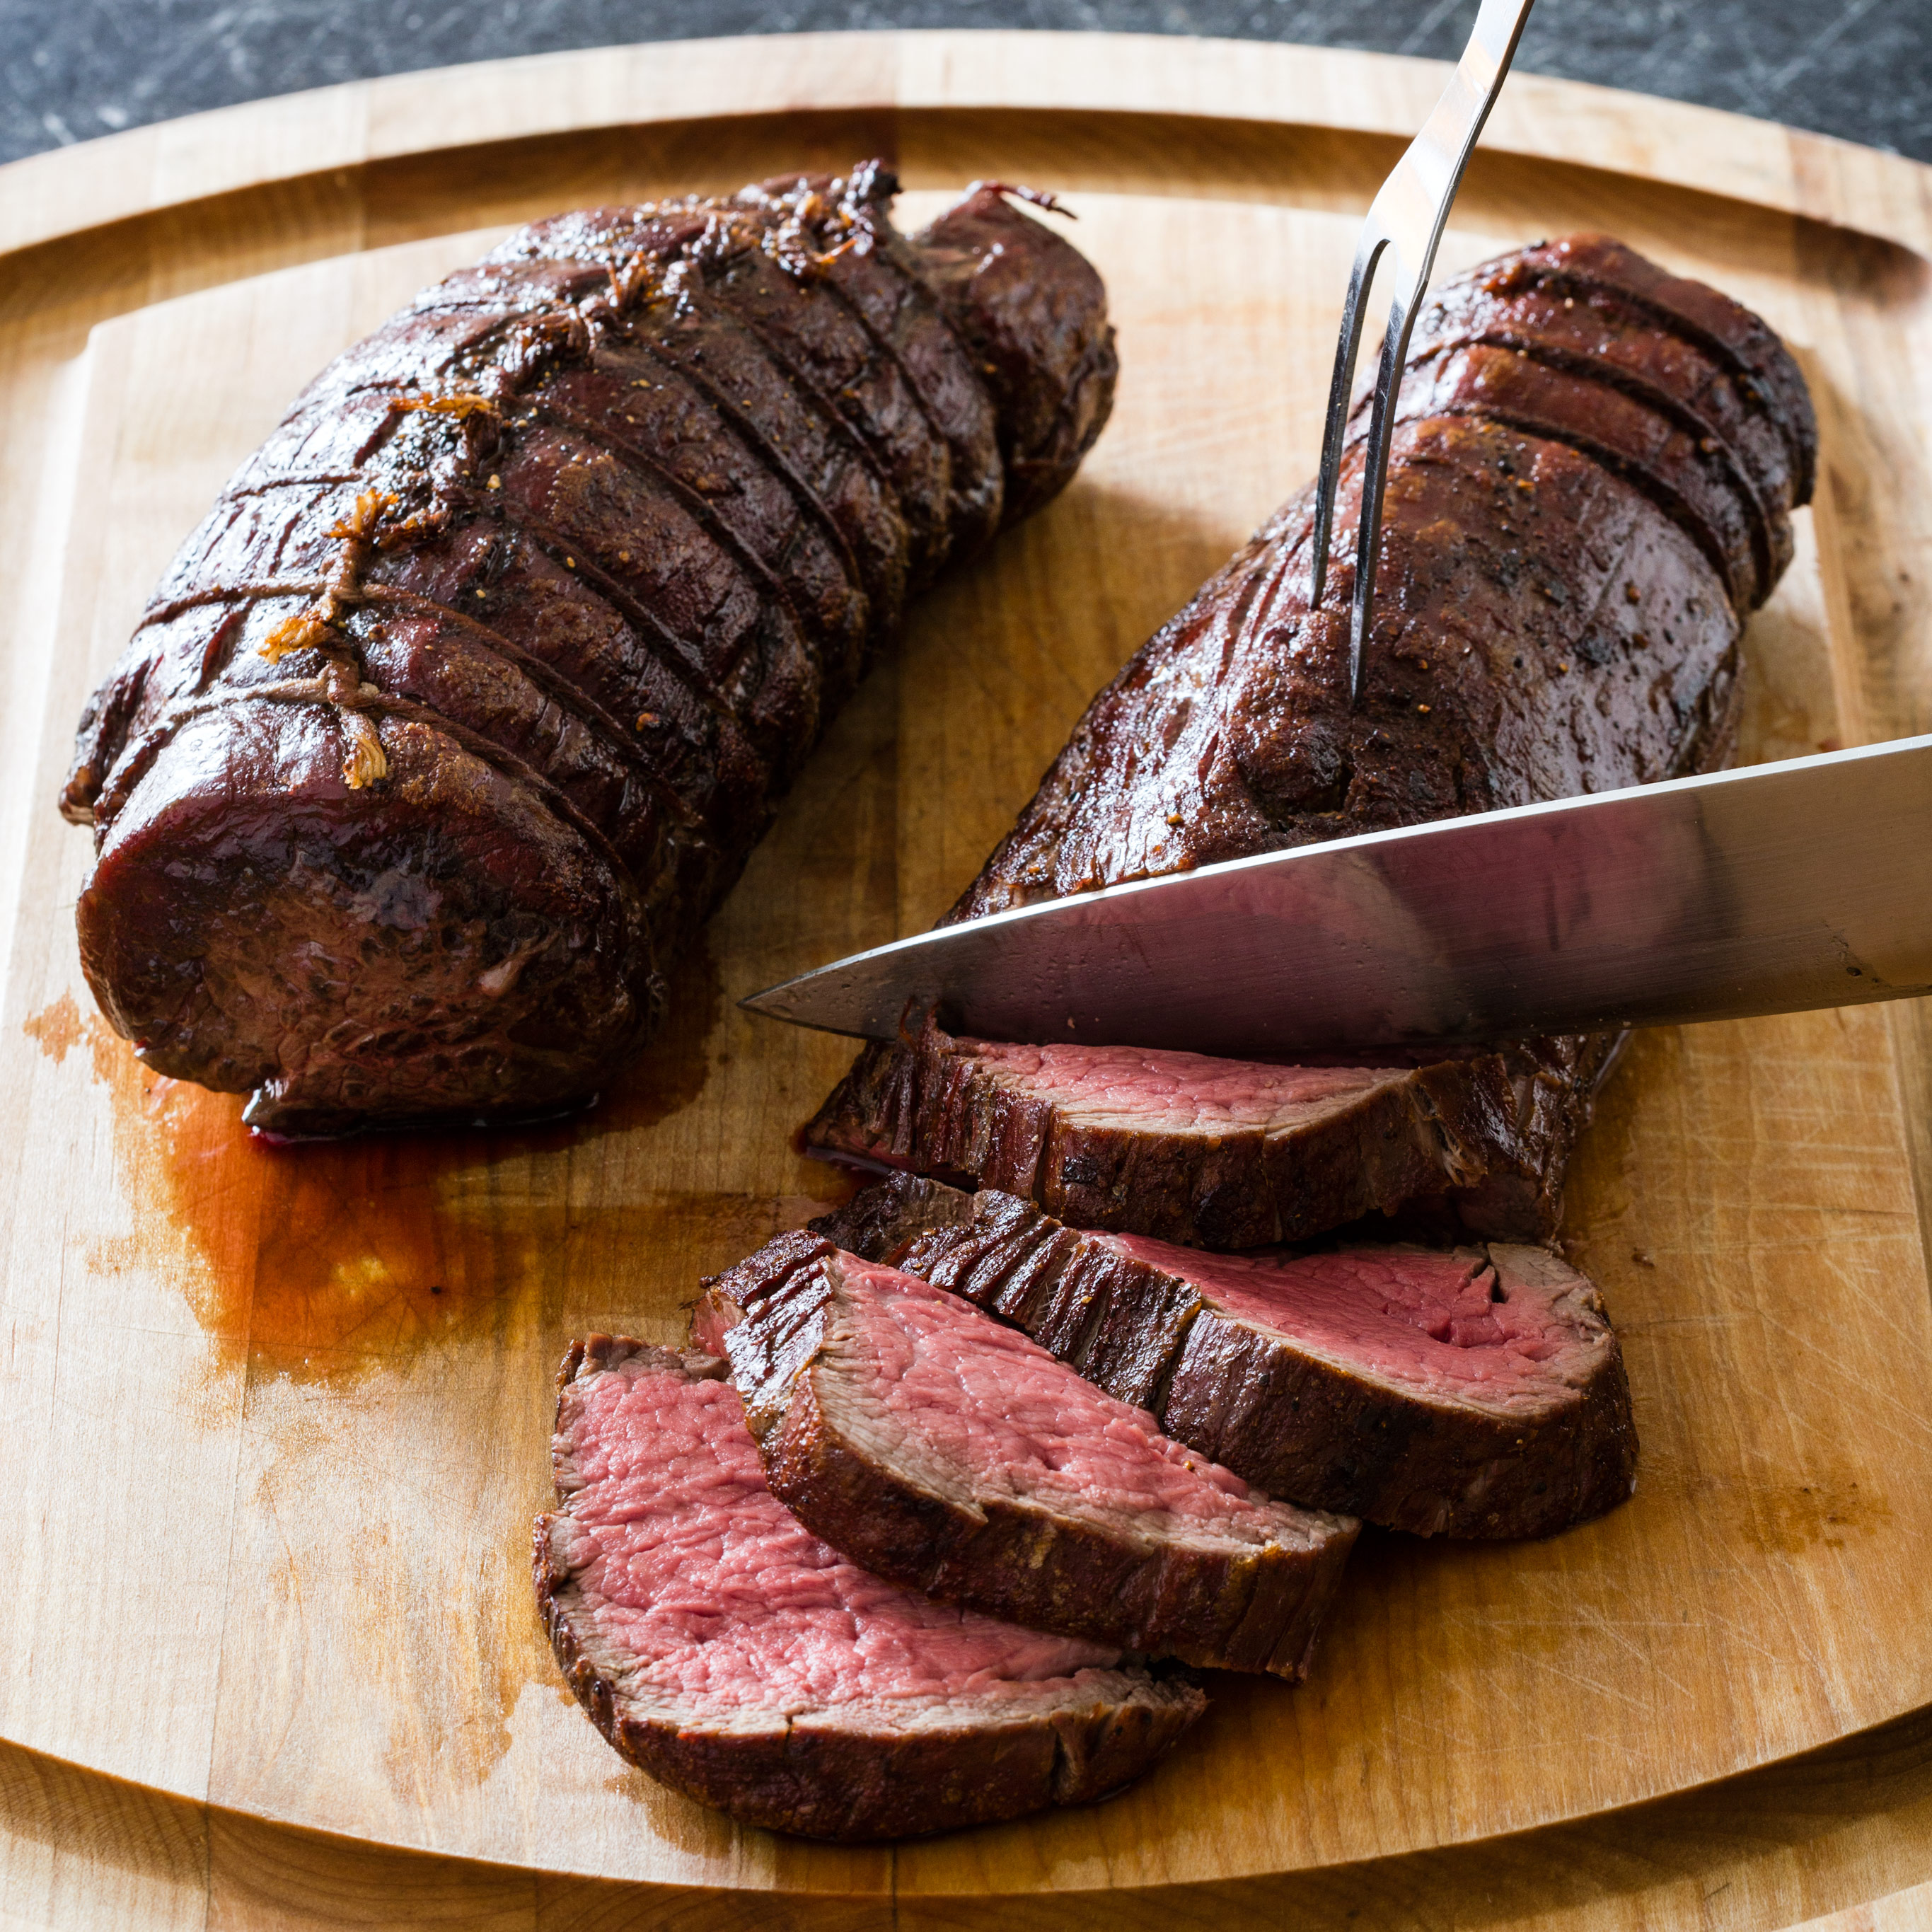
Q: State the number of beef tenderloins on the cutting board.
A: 2